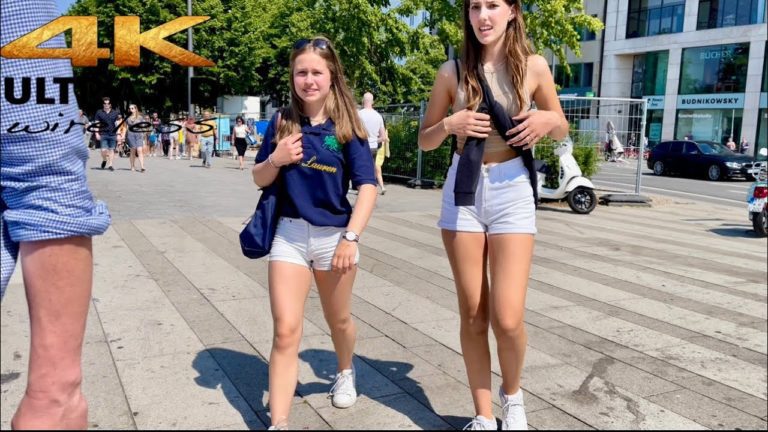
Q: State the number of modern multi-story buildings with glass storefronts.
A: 1